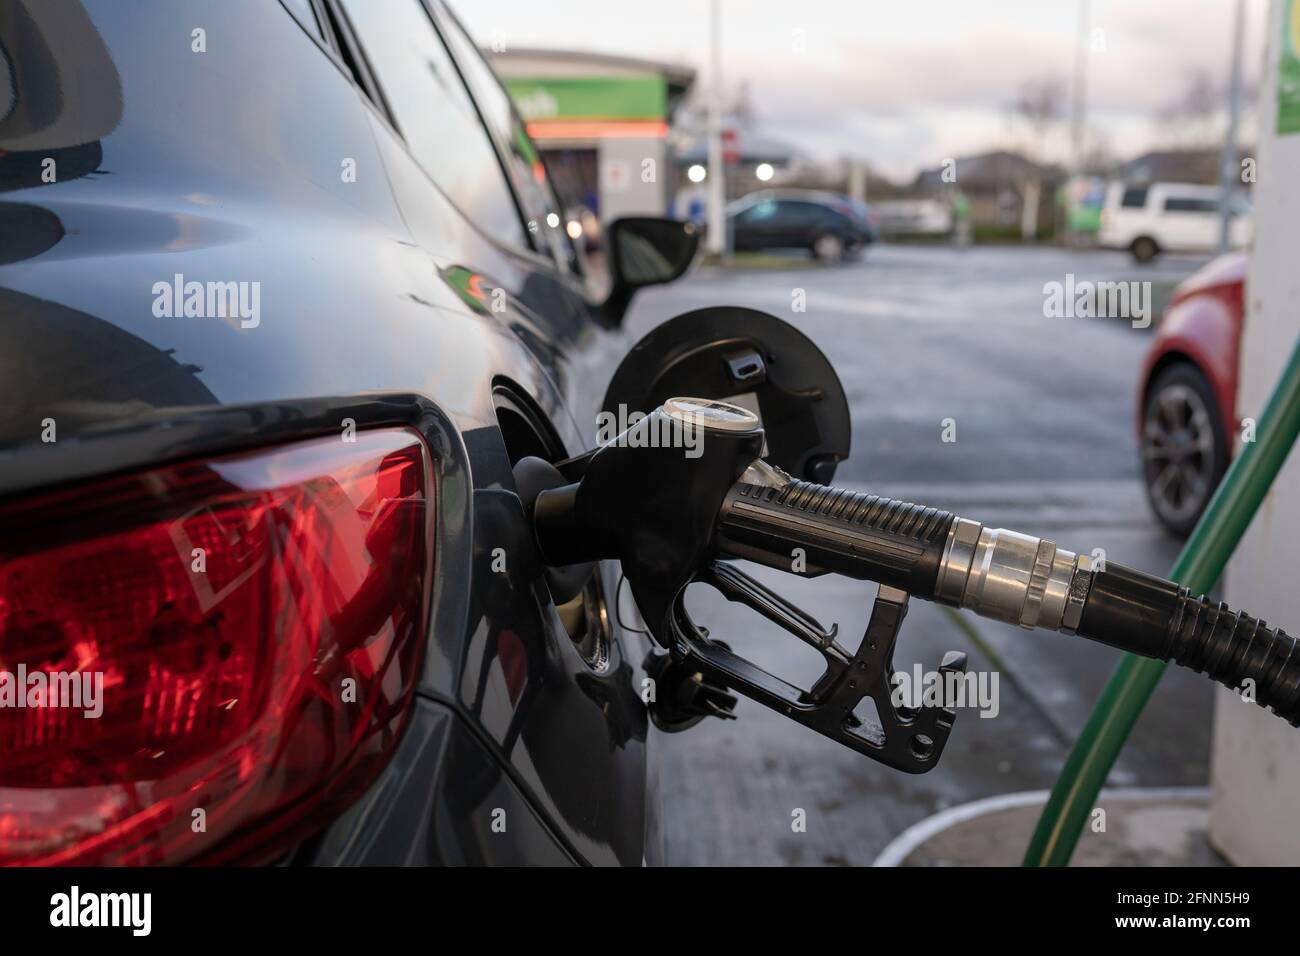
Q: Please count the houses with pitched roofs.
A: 2